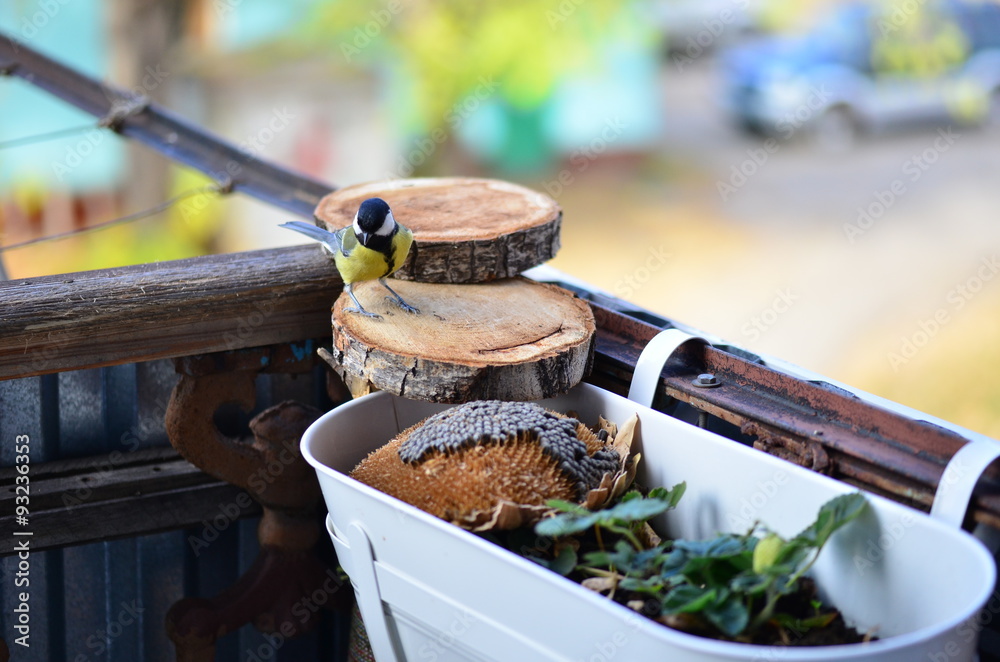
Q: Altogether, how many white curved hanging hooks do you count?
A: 2